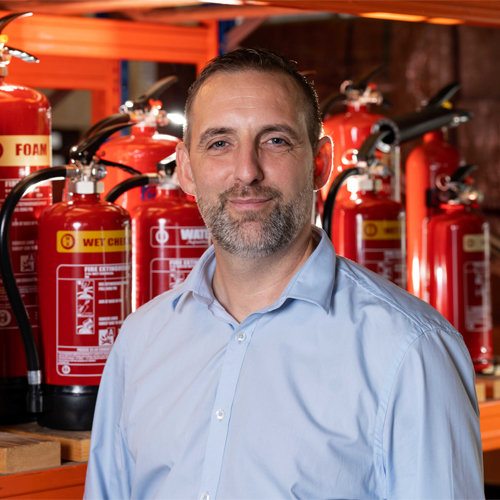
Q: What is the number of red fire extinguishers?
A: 8